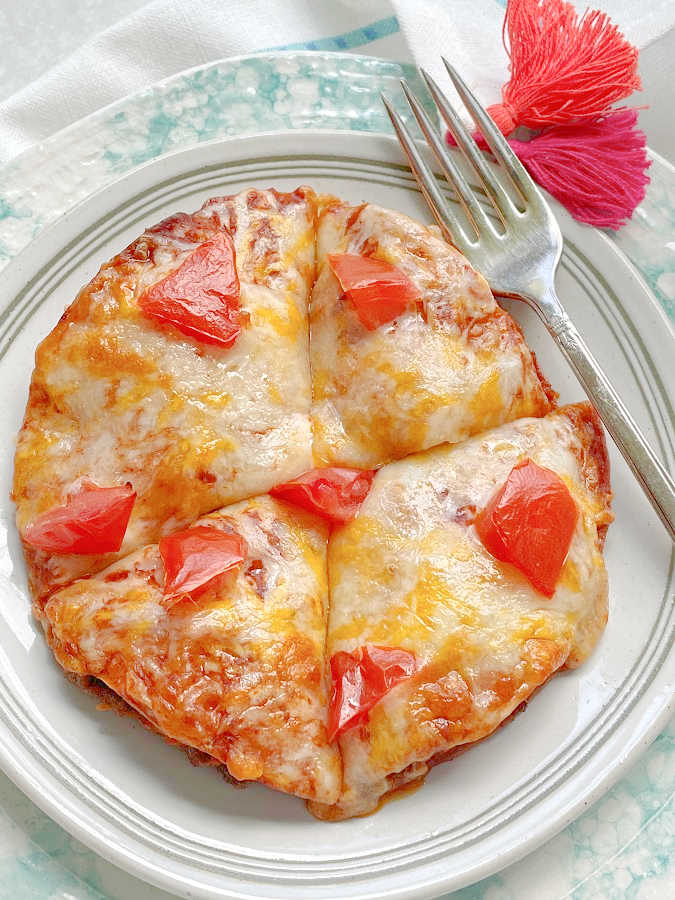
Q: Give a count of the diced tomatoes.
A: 7